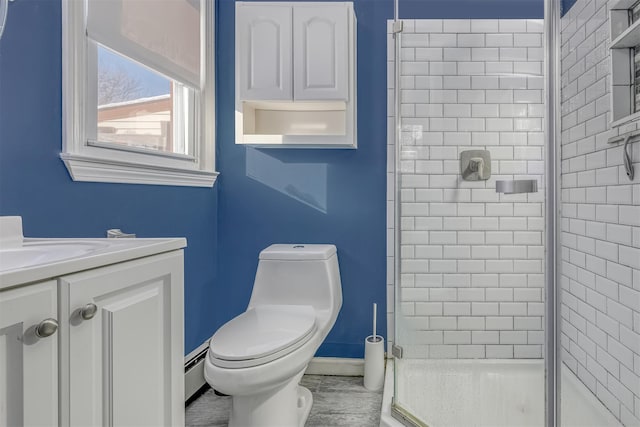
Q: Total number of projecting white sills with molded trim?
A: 1